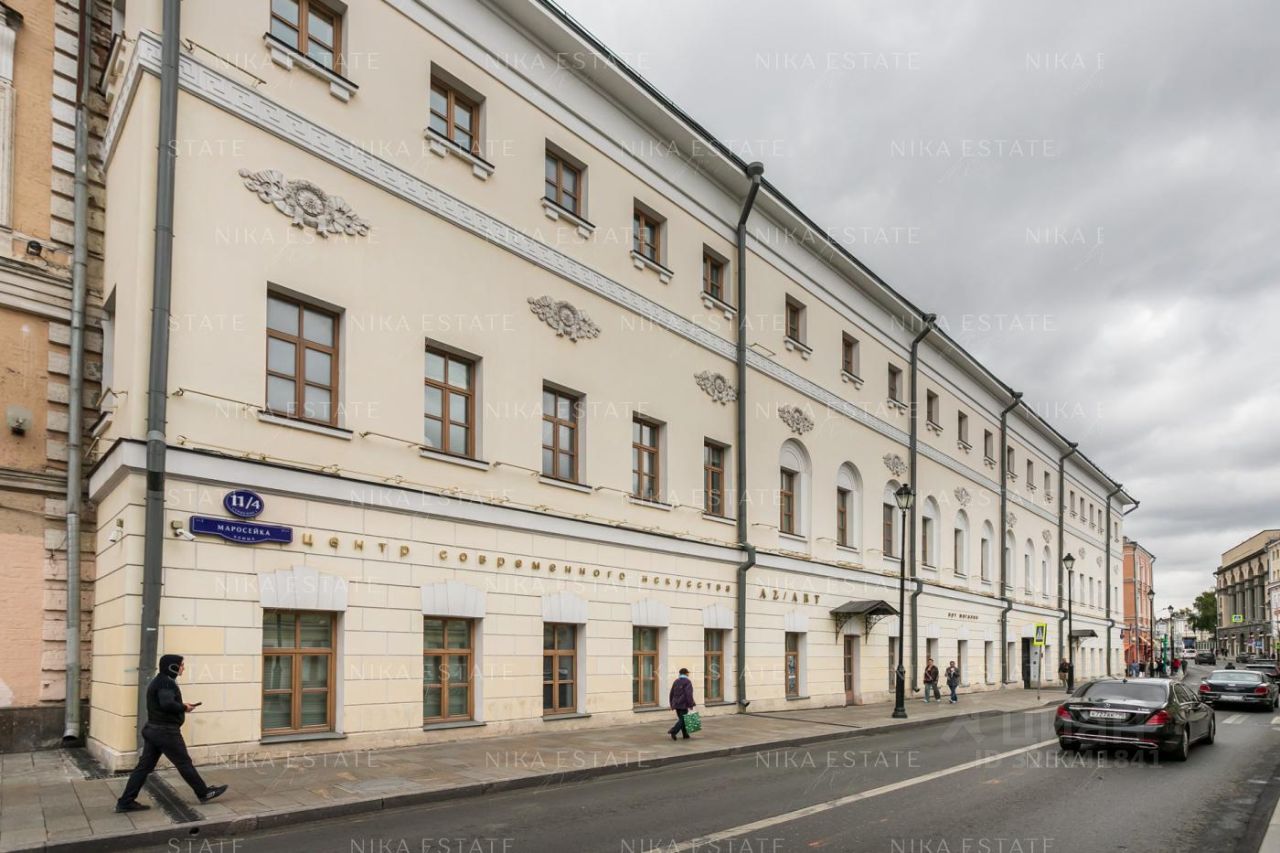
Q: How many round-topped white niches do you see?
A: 9